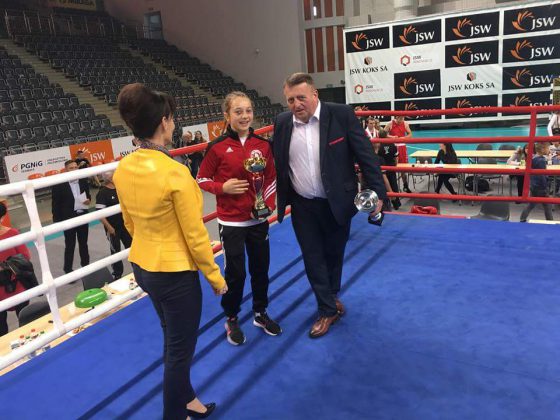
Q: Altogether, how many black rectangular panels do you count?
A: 12